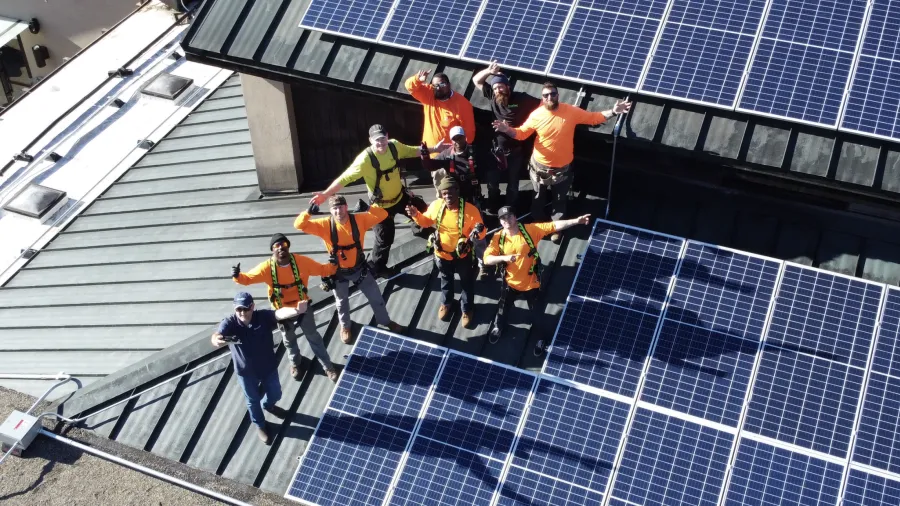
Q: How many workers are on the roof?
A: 10